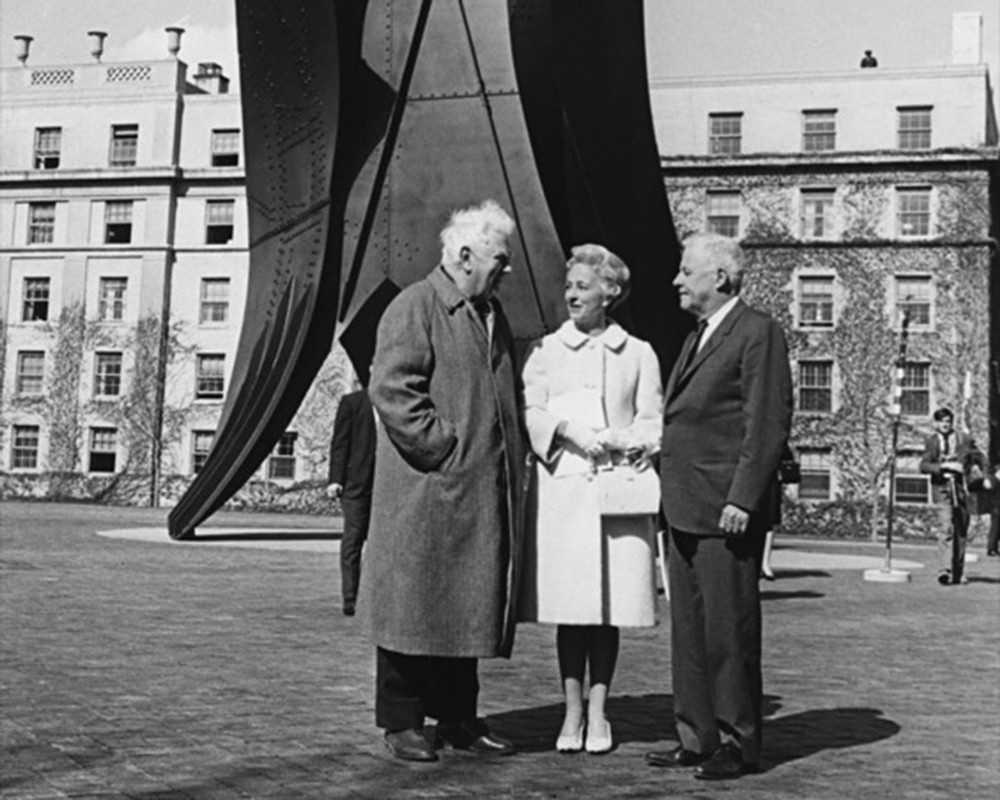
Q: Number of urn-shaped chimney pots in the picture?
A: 3